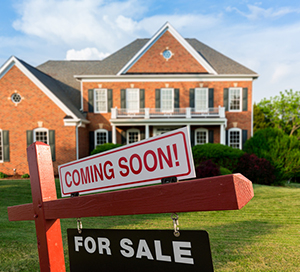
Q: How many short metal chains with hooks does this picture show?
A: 2